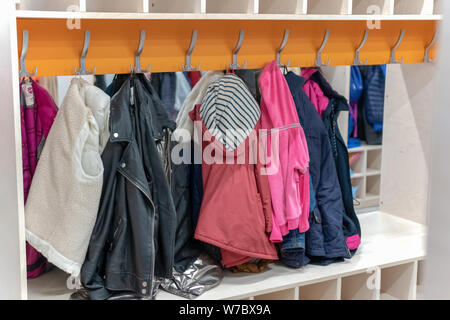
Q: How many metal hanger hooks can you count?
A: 10